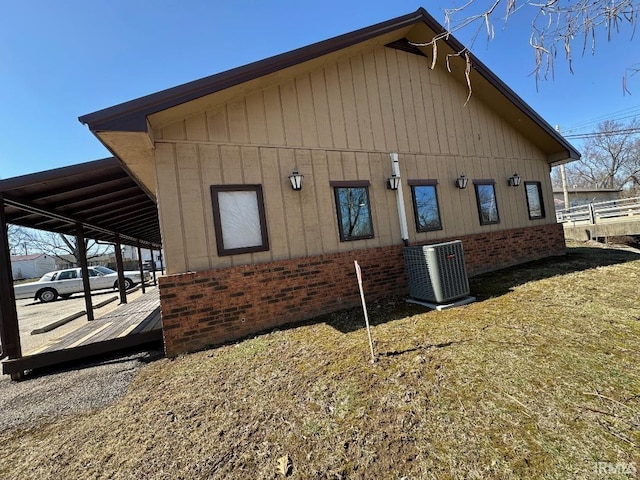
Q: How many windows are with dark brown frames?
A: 5